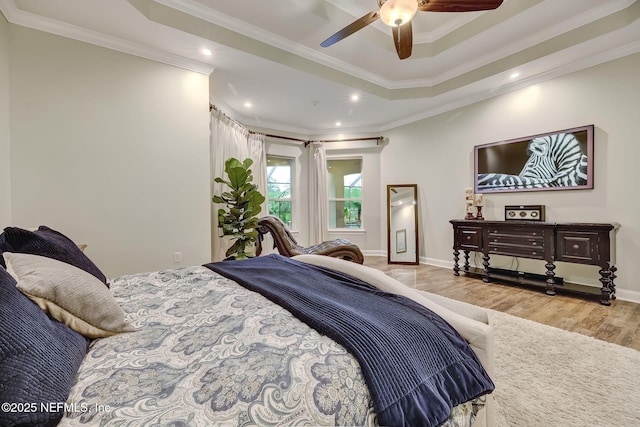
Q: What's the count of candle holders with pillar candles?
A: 3